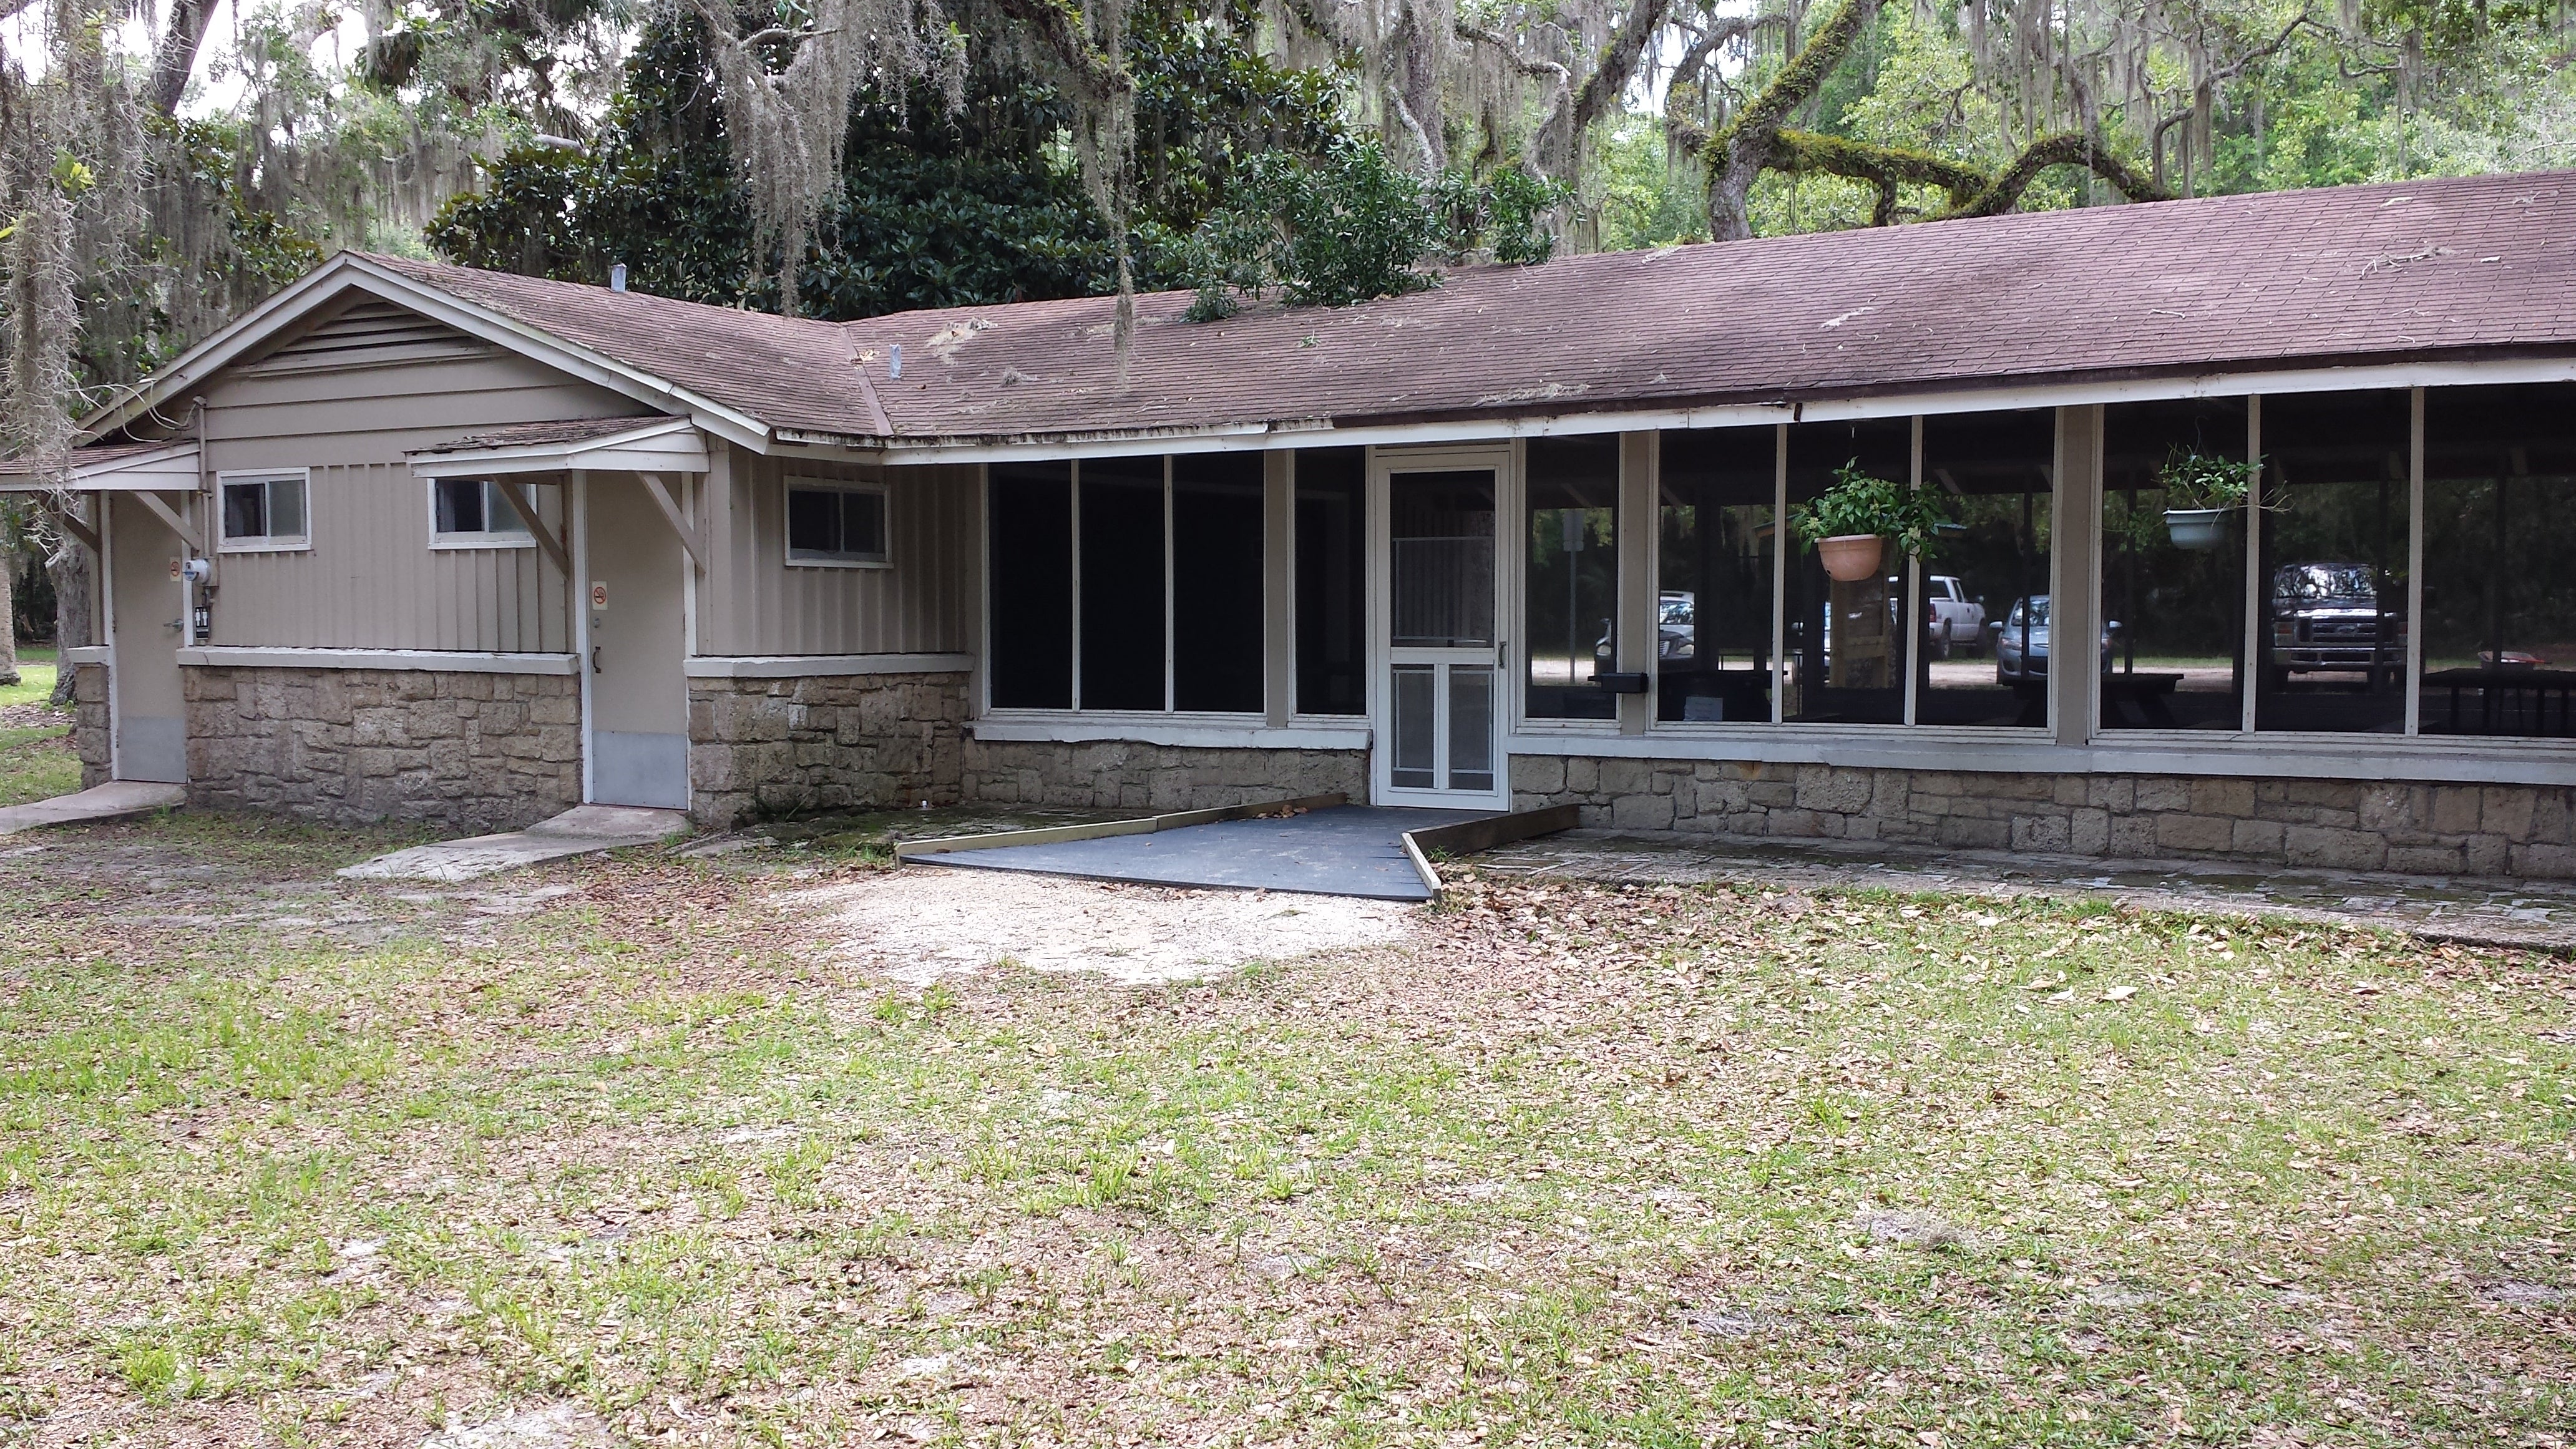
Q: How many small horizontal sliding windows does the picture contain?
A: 3